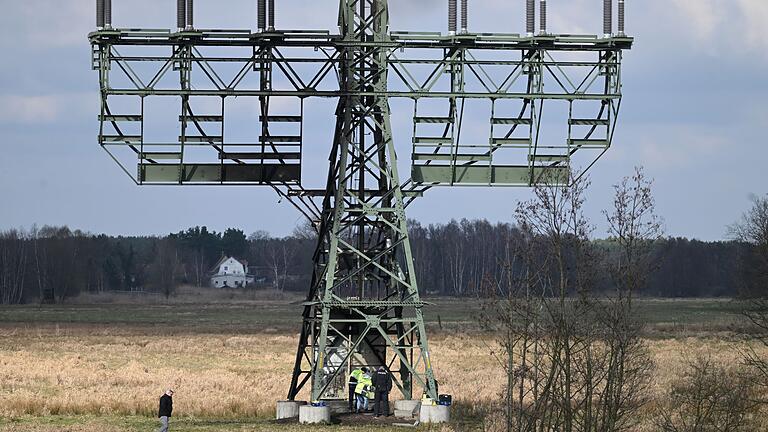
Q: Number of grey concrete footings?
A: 4